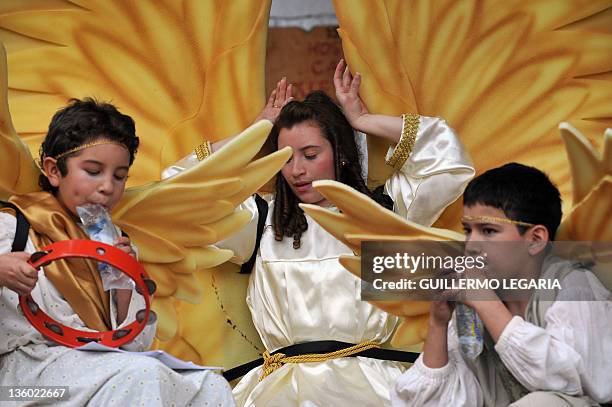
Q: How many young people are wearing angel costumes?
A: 3